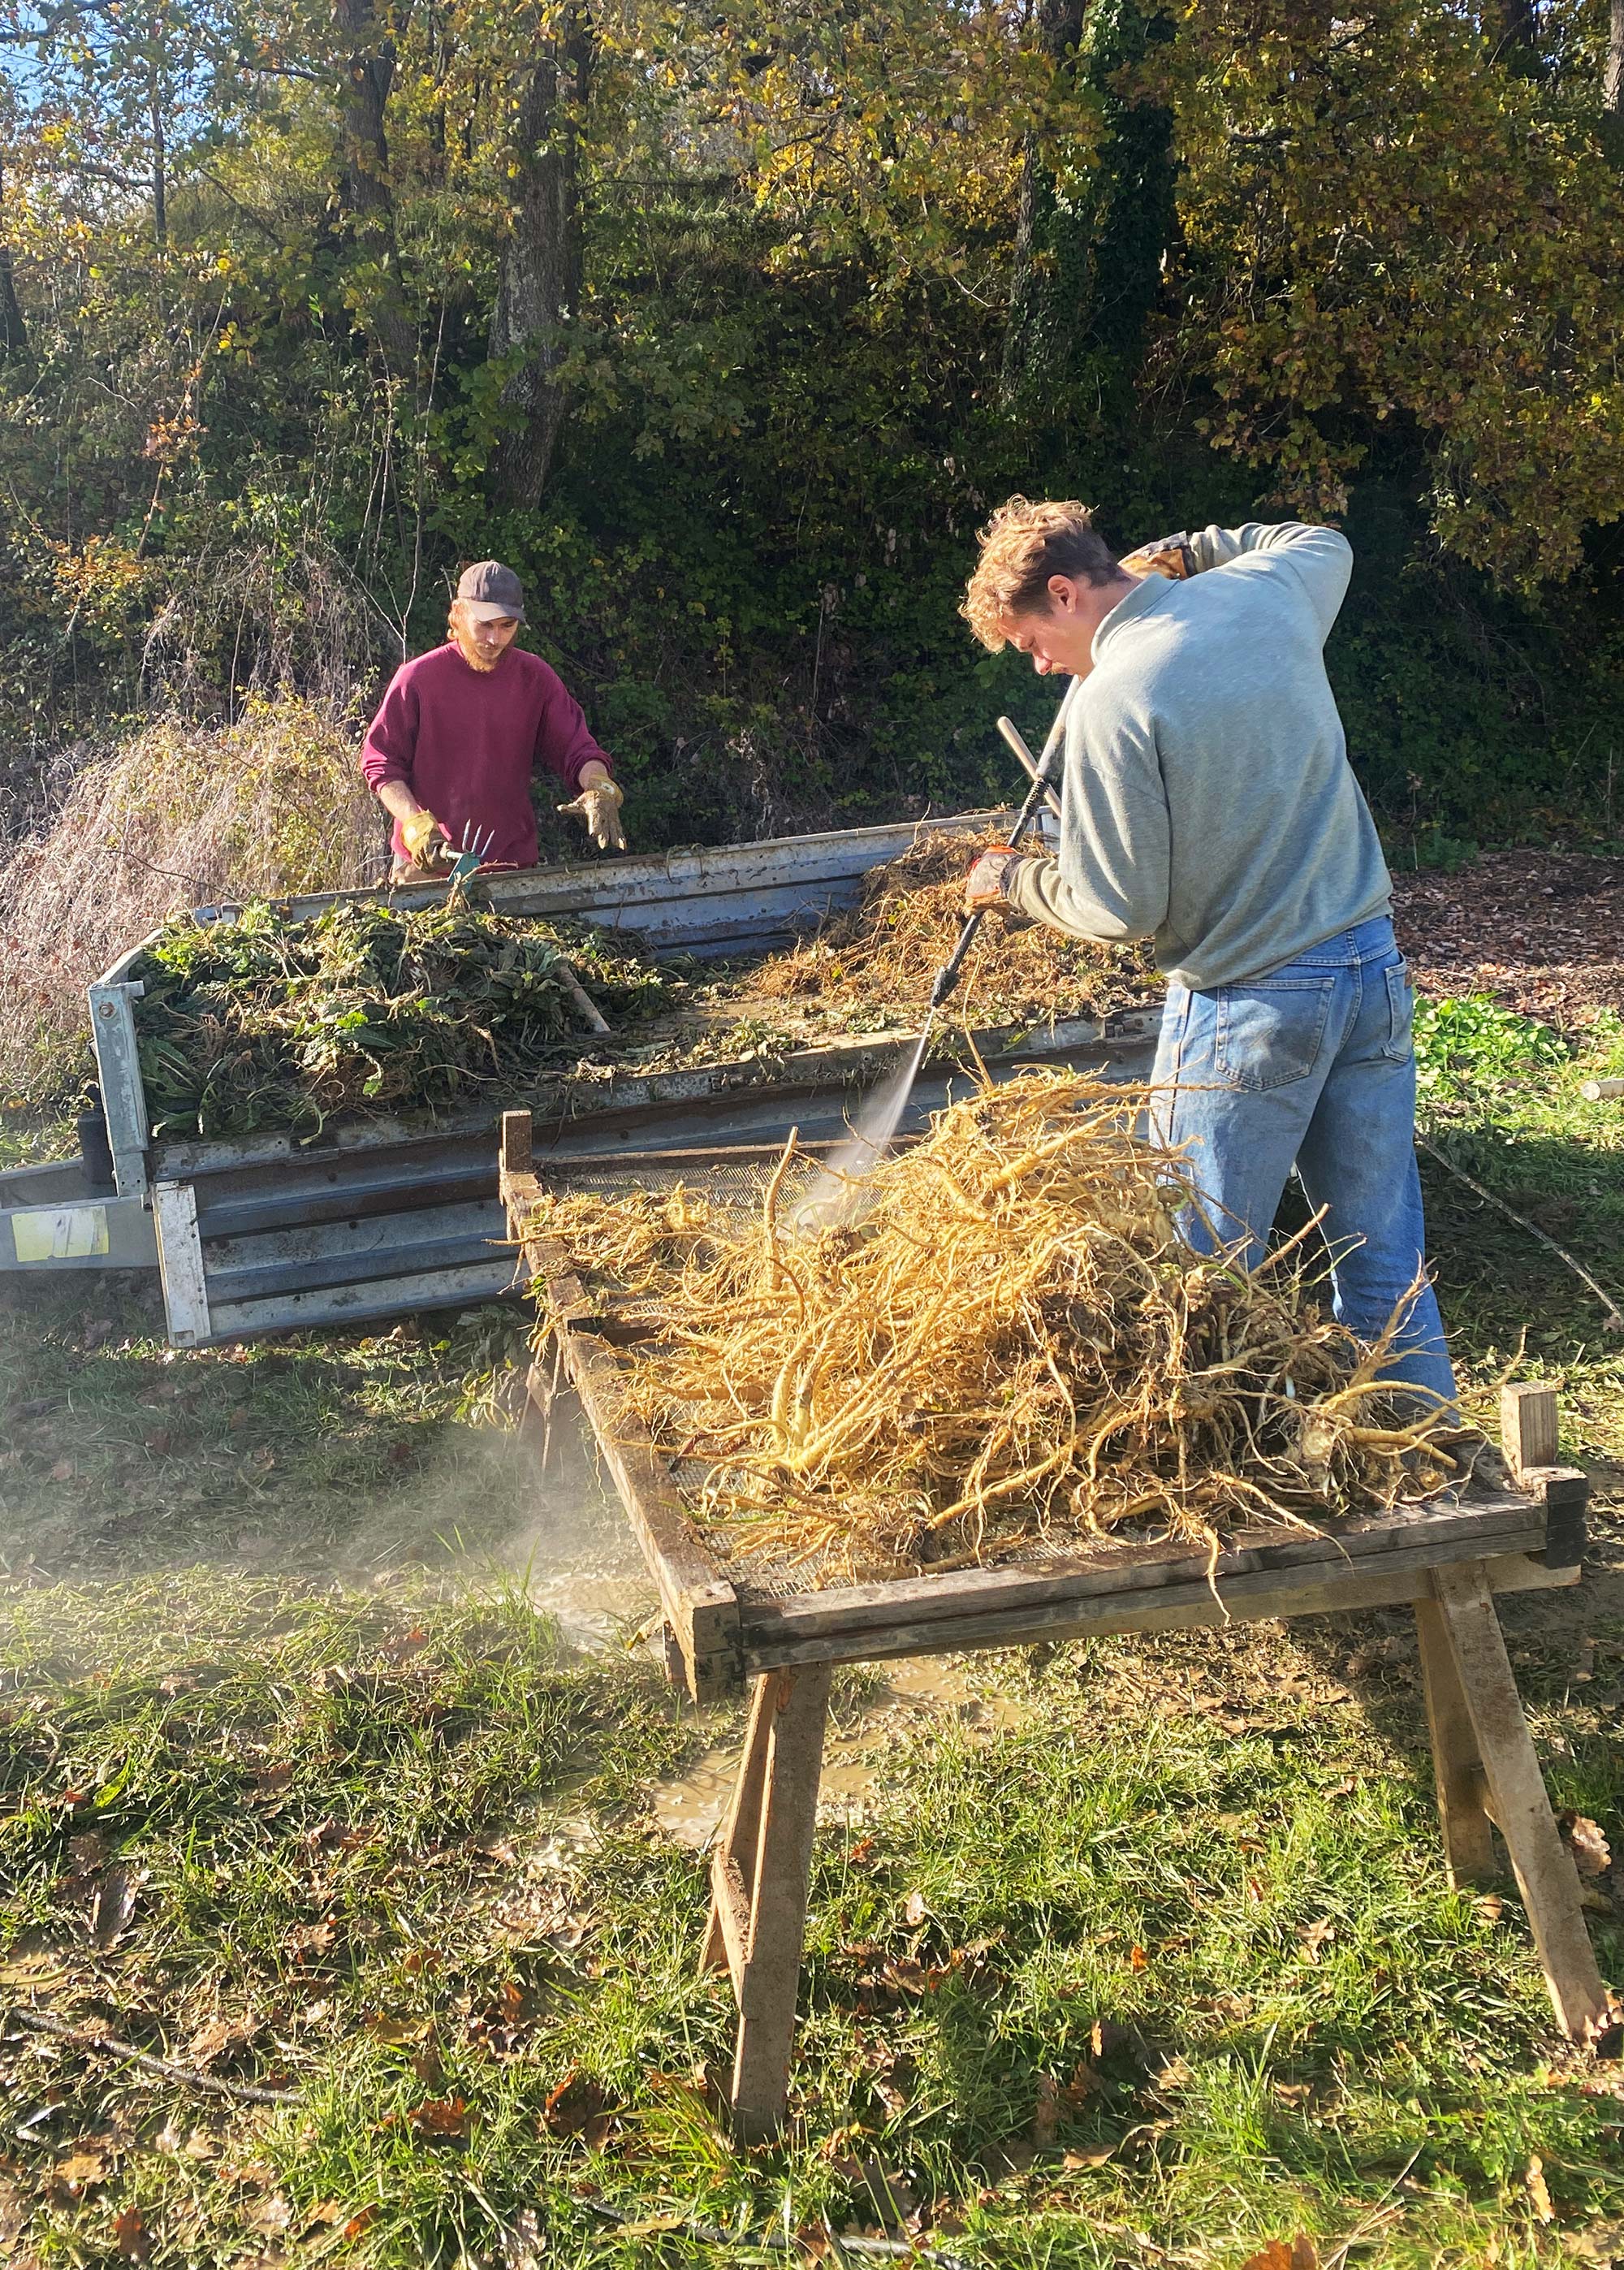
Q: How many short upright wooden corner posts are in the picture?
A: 2